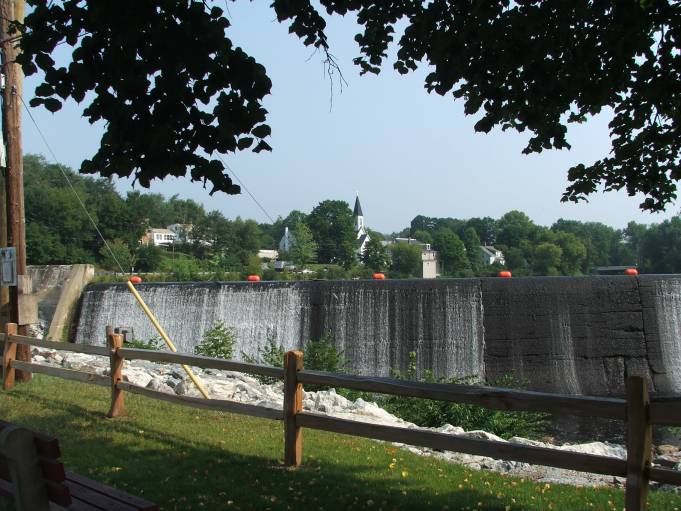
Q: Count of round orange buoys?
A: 5